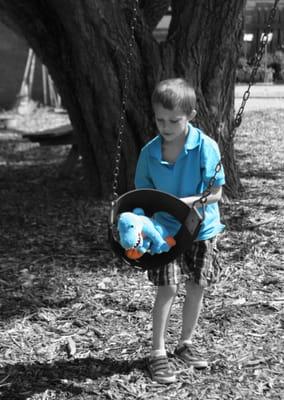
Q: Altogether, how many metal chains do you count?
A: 2